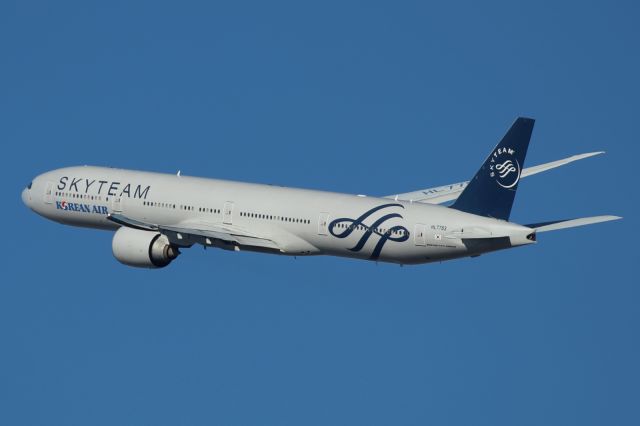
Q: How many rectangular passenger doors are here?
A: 5